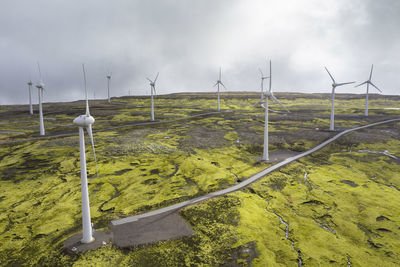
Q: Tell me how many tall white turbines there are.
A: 10